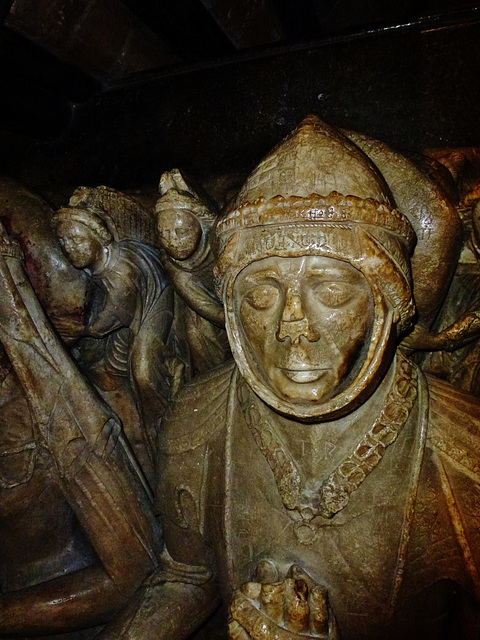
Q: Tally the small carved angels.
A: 2